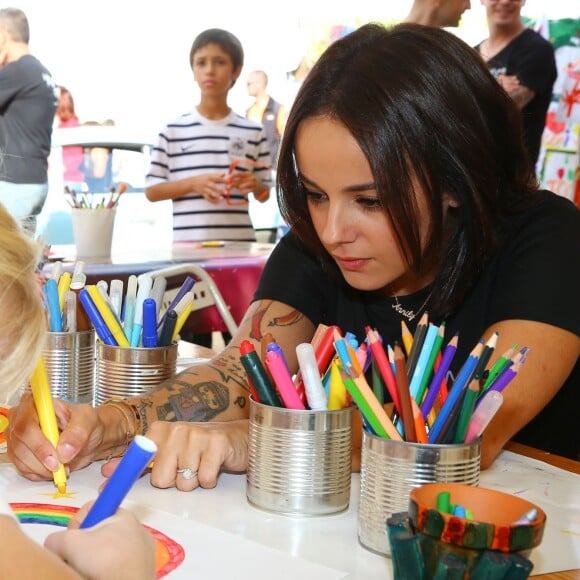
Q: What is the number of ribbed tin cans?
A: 4